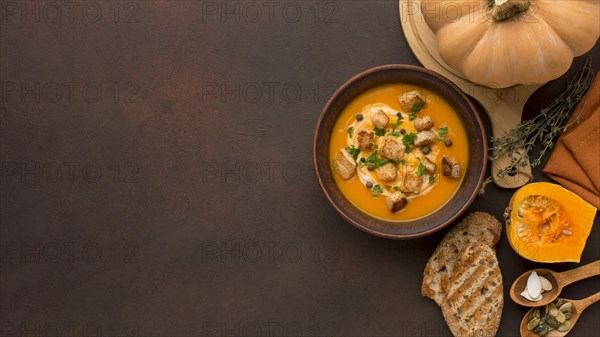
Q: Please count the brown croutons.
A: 12